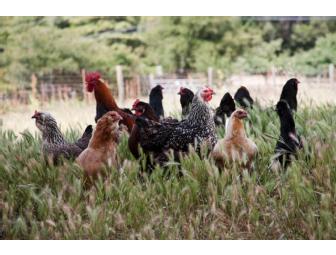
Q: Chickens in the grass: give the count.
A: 12